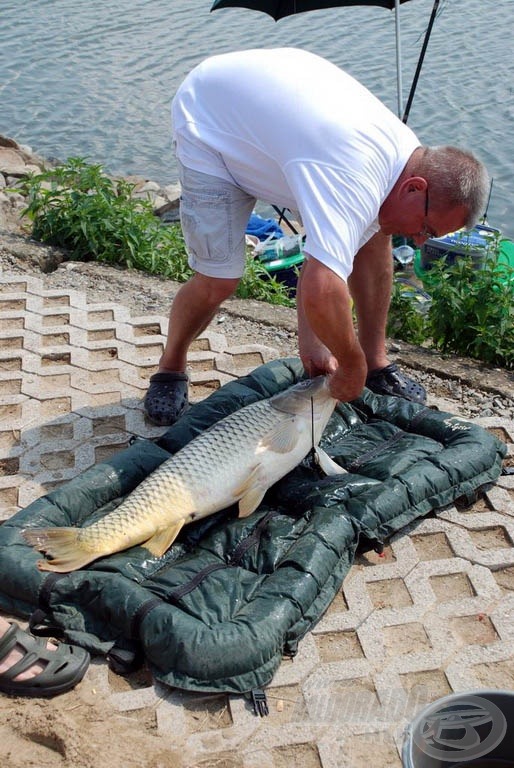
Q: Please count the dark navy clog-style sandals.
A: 2